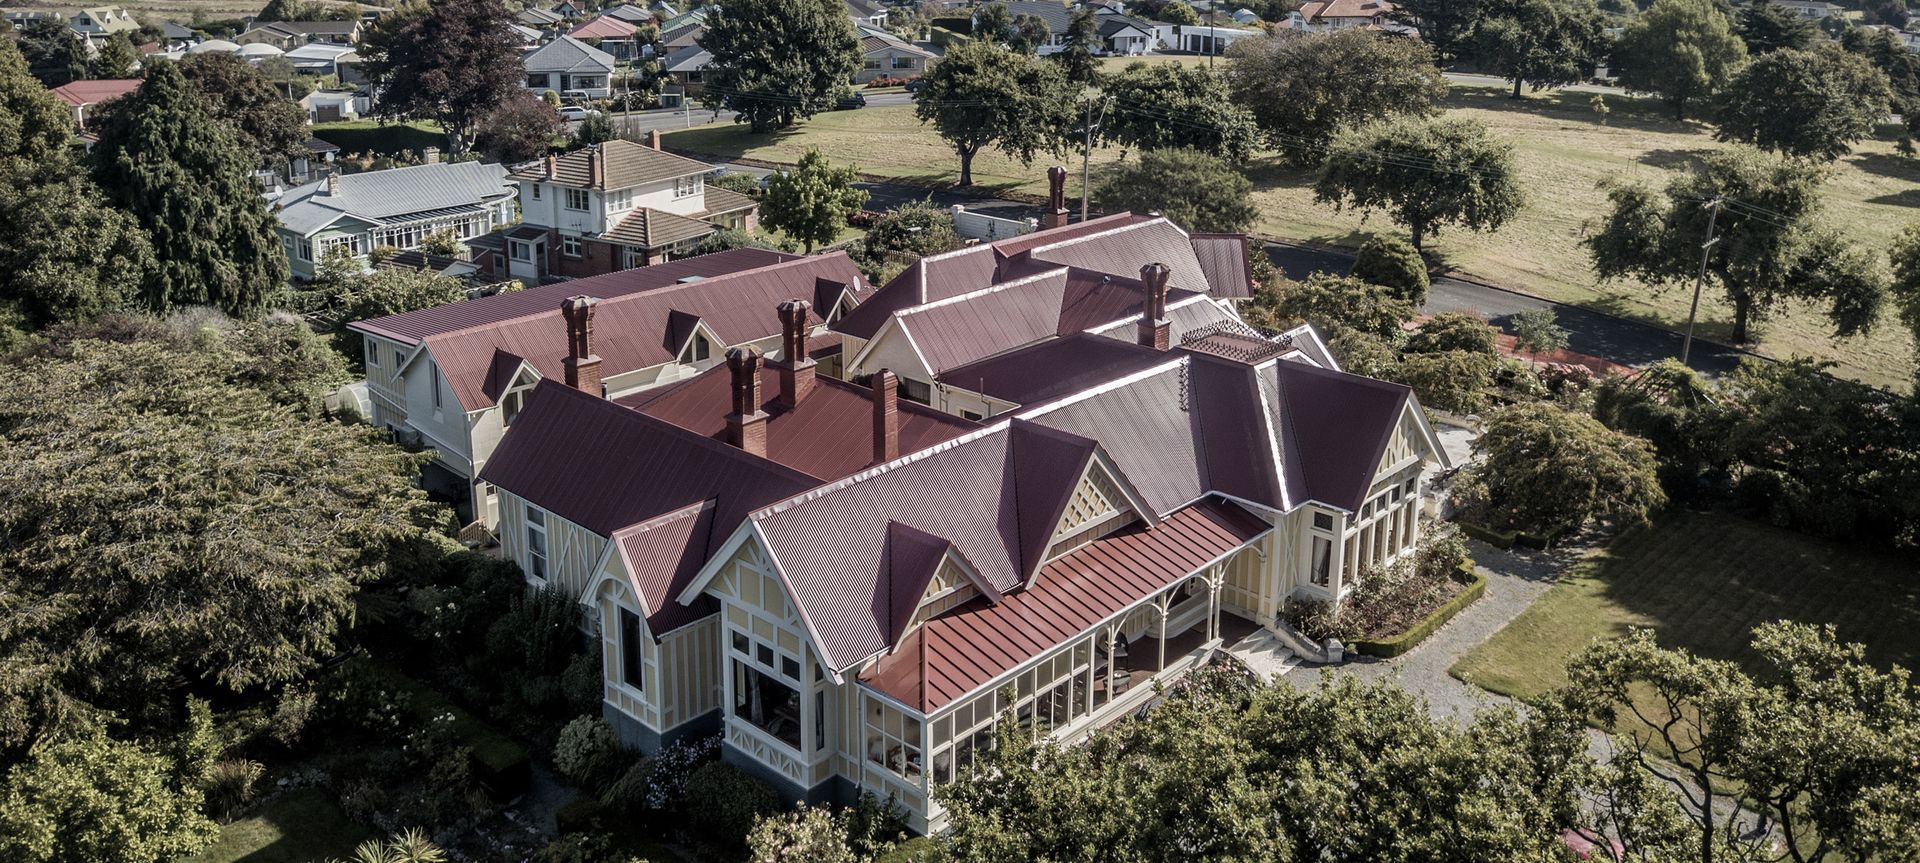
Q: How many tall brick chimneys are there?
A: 6